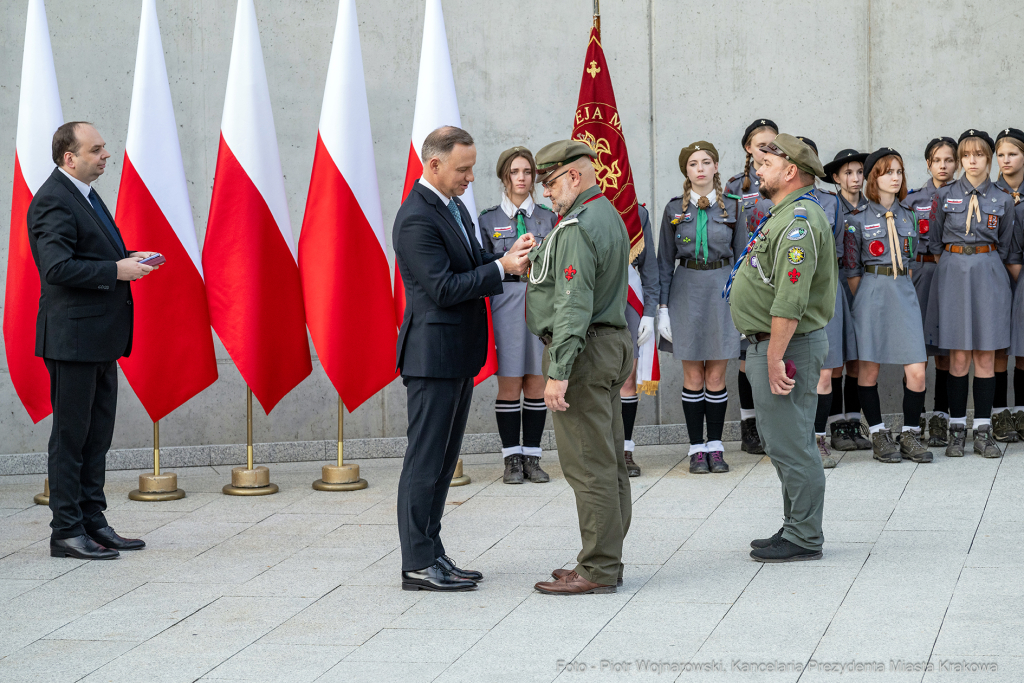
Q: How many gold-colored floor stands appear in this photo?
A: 5